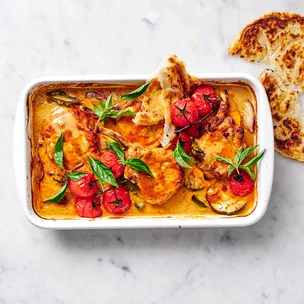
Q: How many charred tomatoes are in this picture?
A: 9